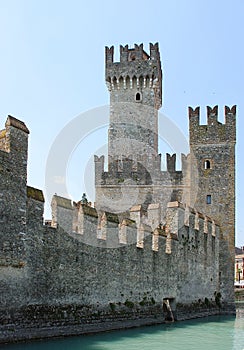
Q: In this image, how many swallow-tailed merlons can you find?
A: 14